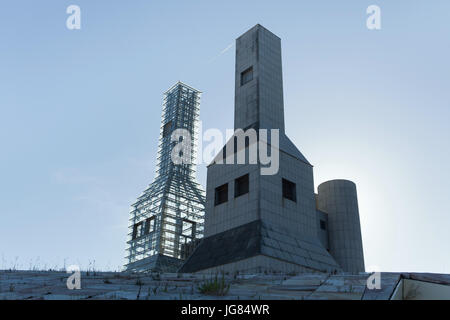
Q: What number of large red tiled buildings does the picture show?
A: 0